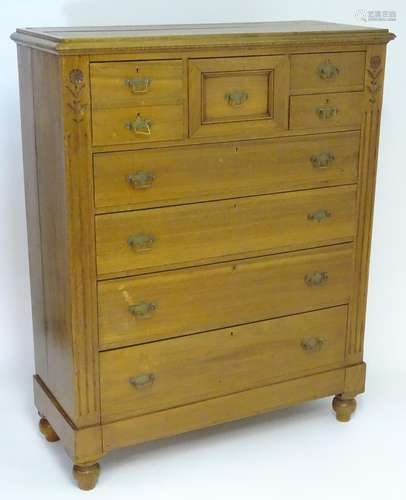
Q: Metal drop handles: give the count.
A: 13